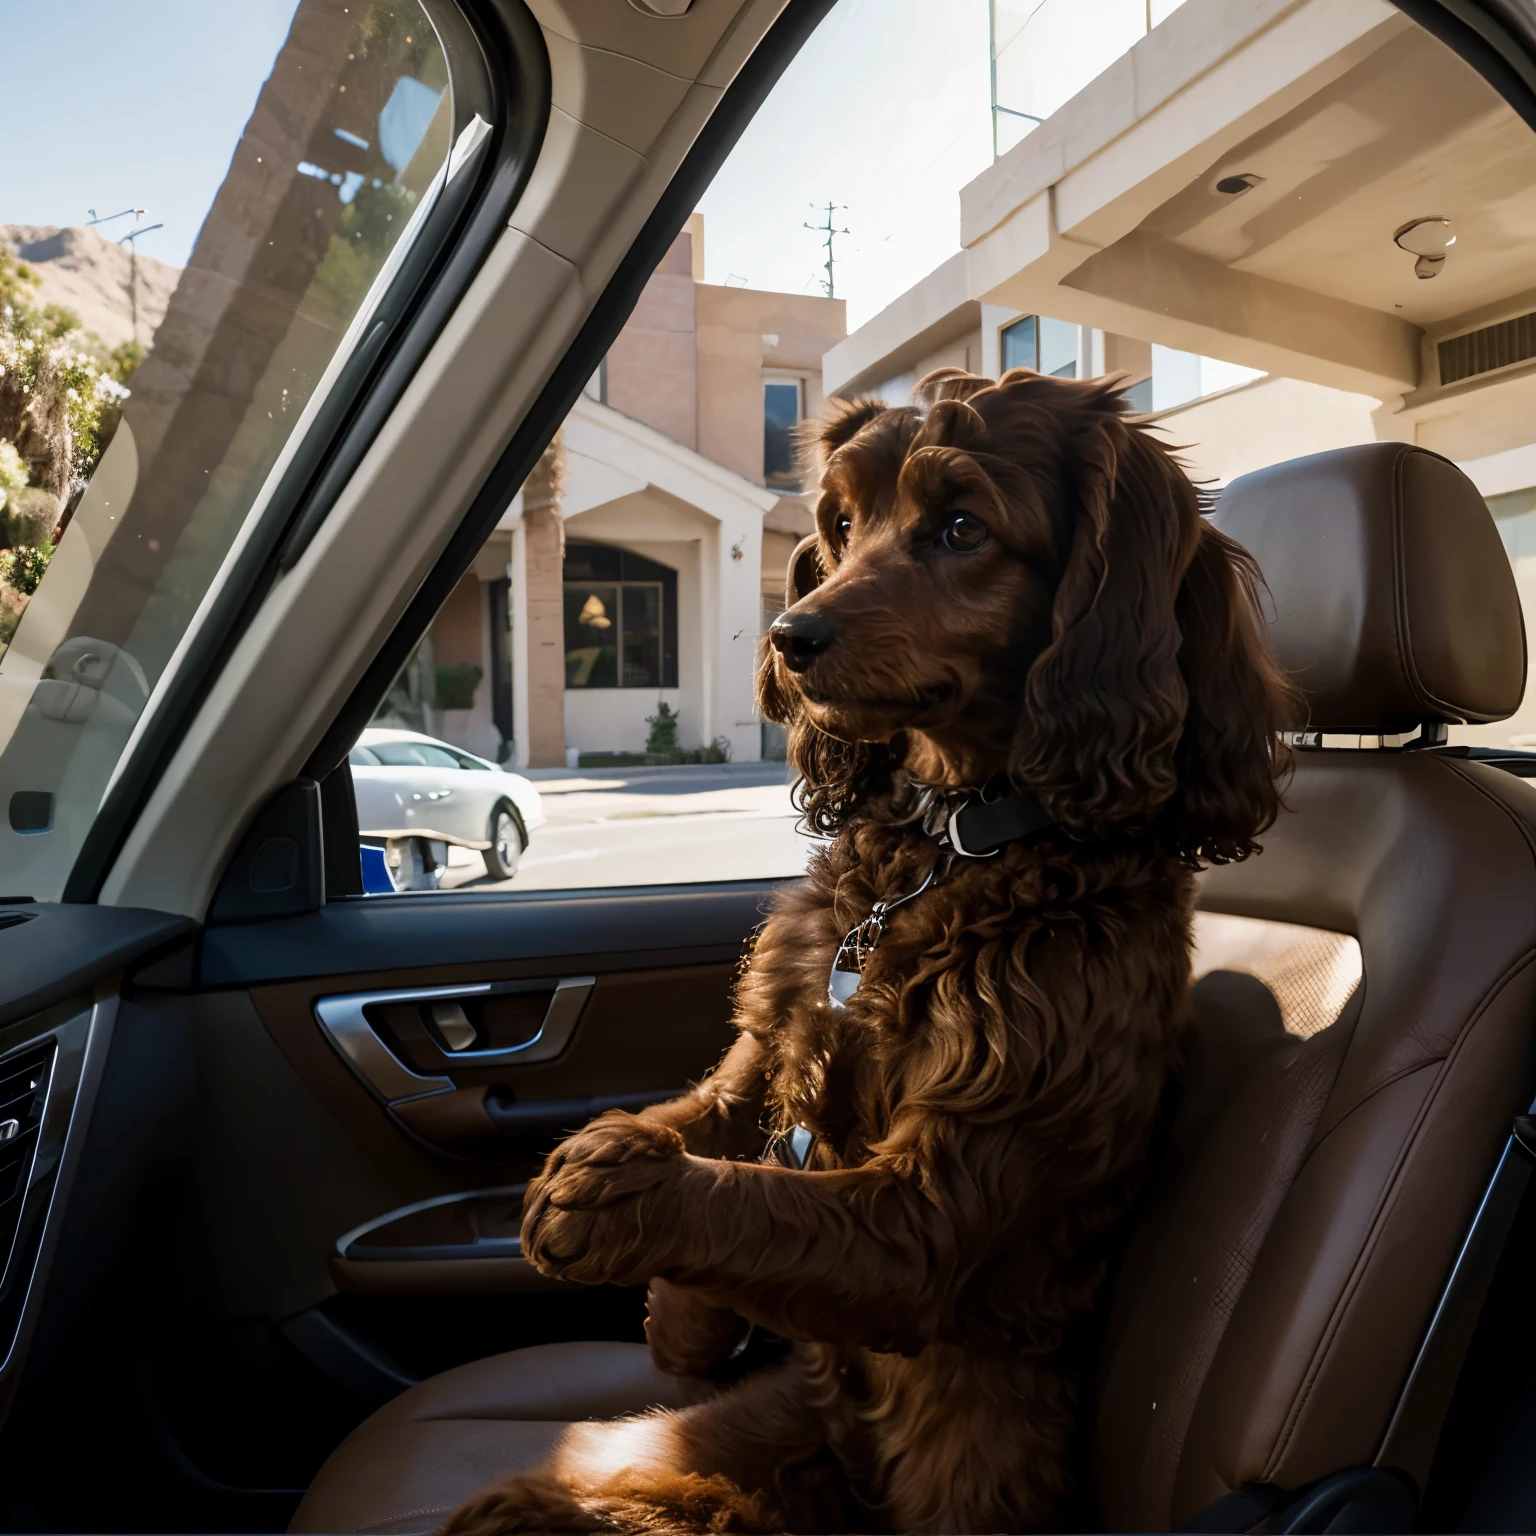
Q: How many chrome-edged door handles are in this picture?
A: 1